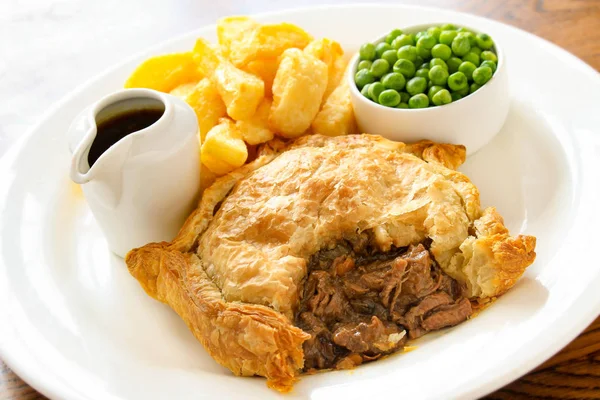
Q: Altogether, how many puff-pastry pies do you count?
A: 1